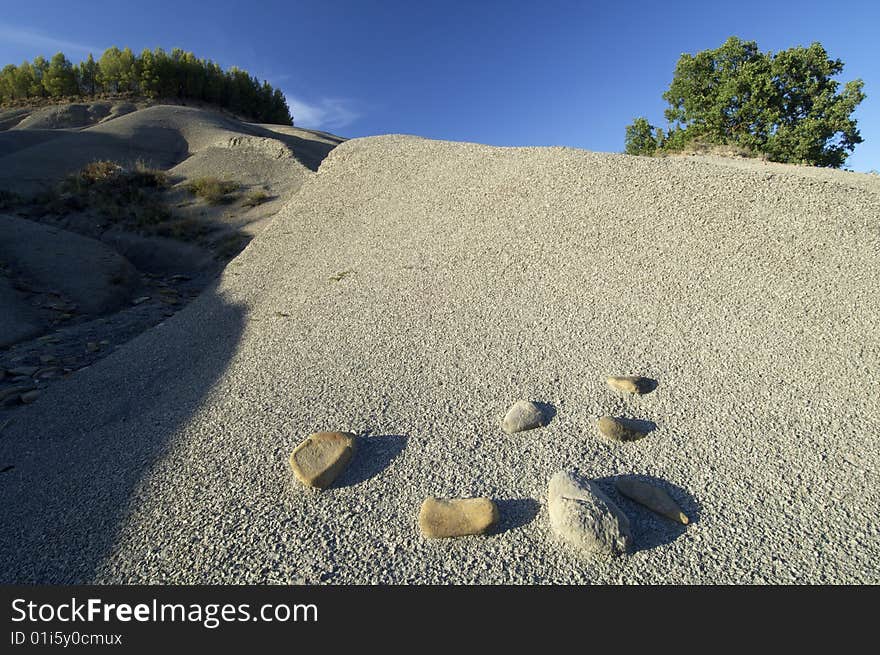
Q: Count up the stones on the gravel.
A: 7